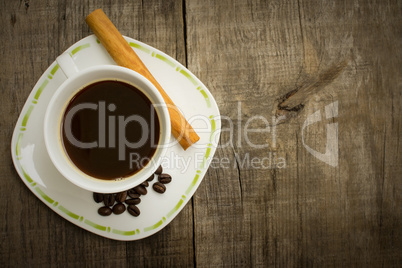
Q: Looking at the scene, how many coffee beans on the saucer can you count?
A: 14